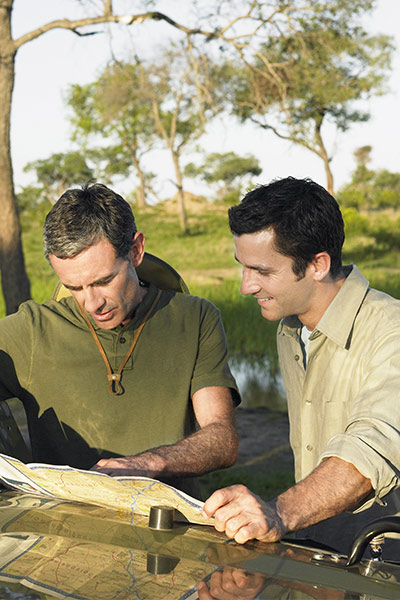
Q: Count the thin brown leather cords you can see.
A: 1